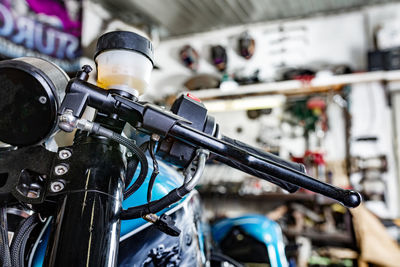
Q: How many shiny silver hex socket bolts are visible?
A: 3